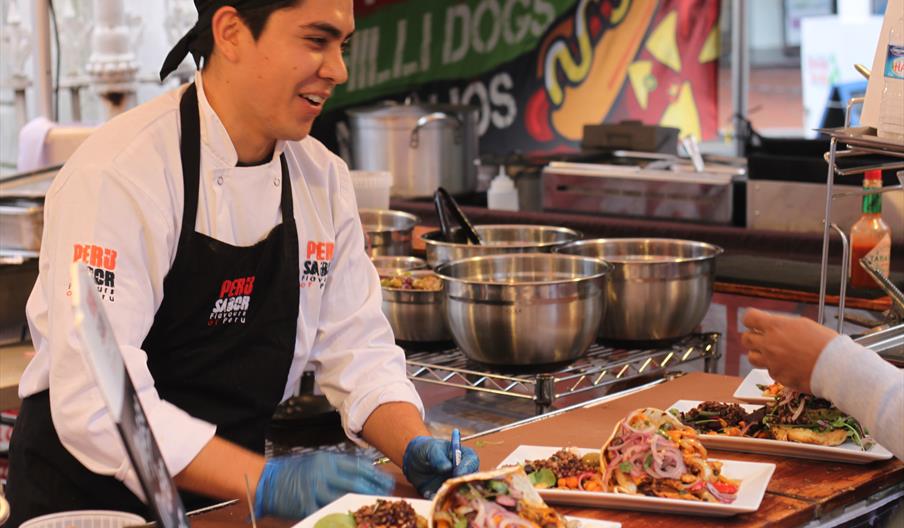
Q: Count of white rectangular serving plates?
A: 4